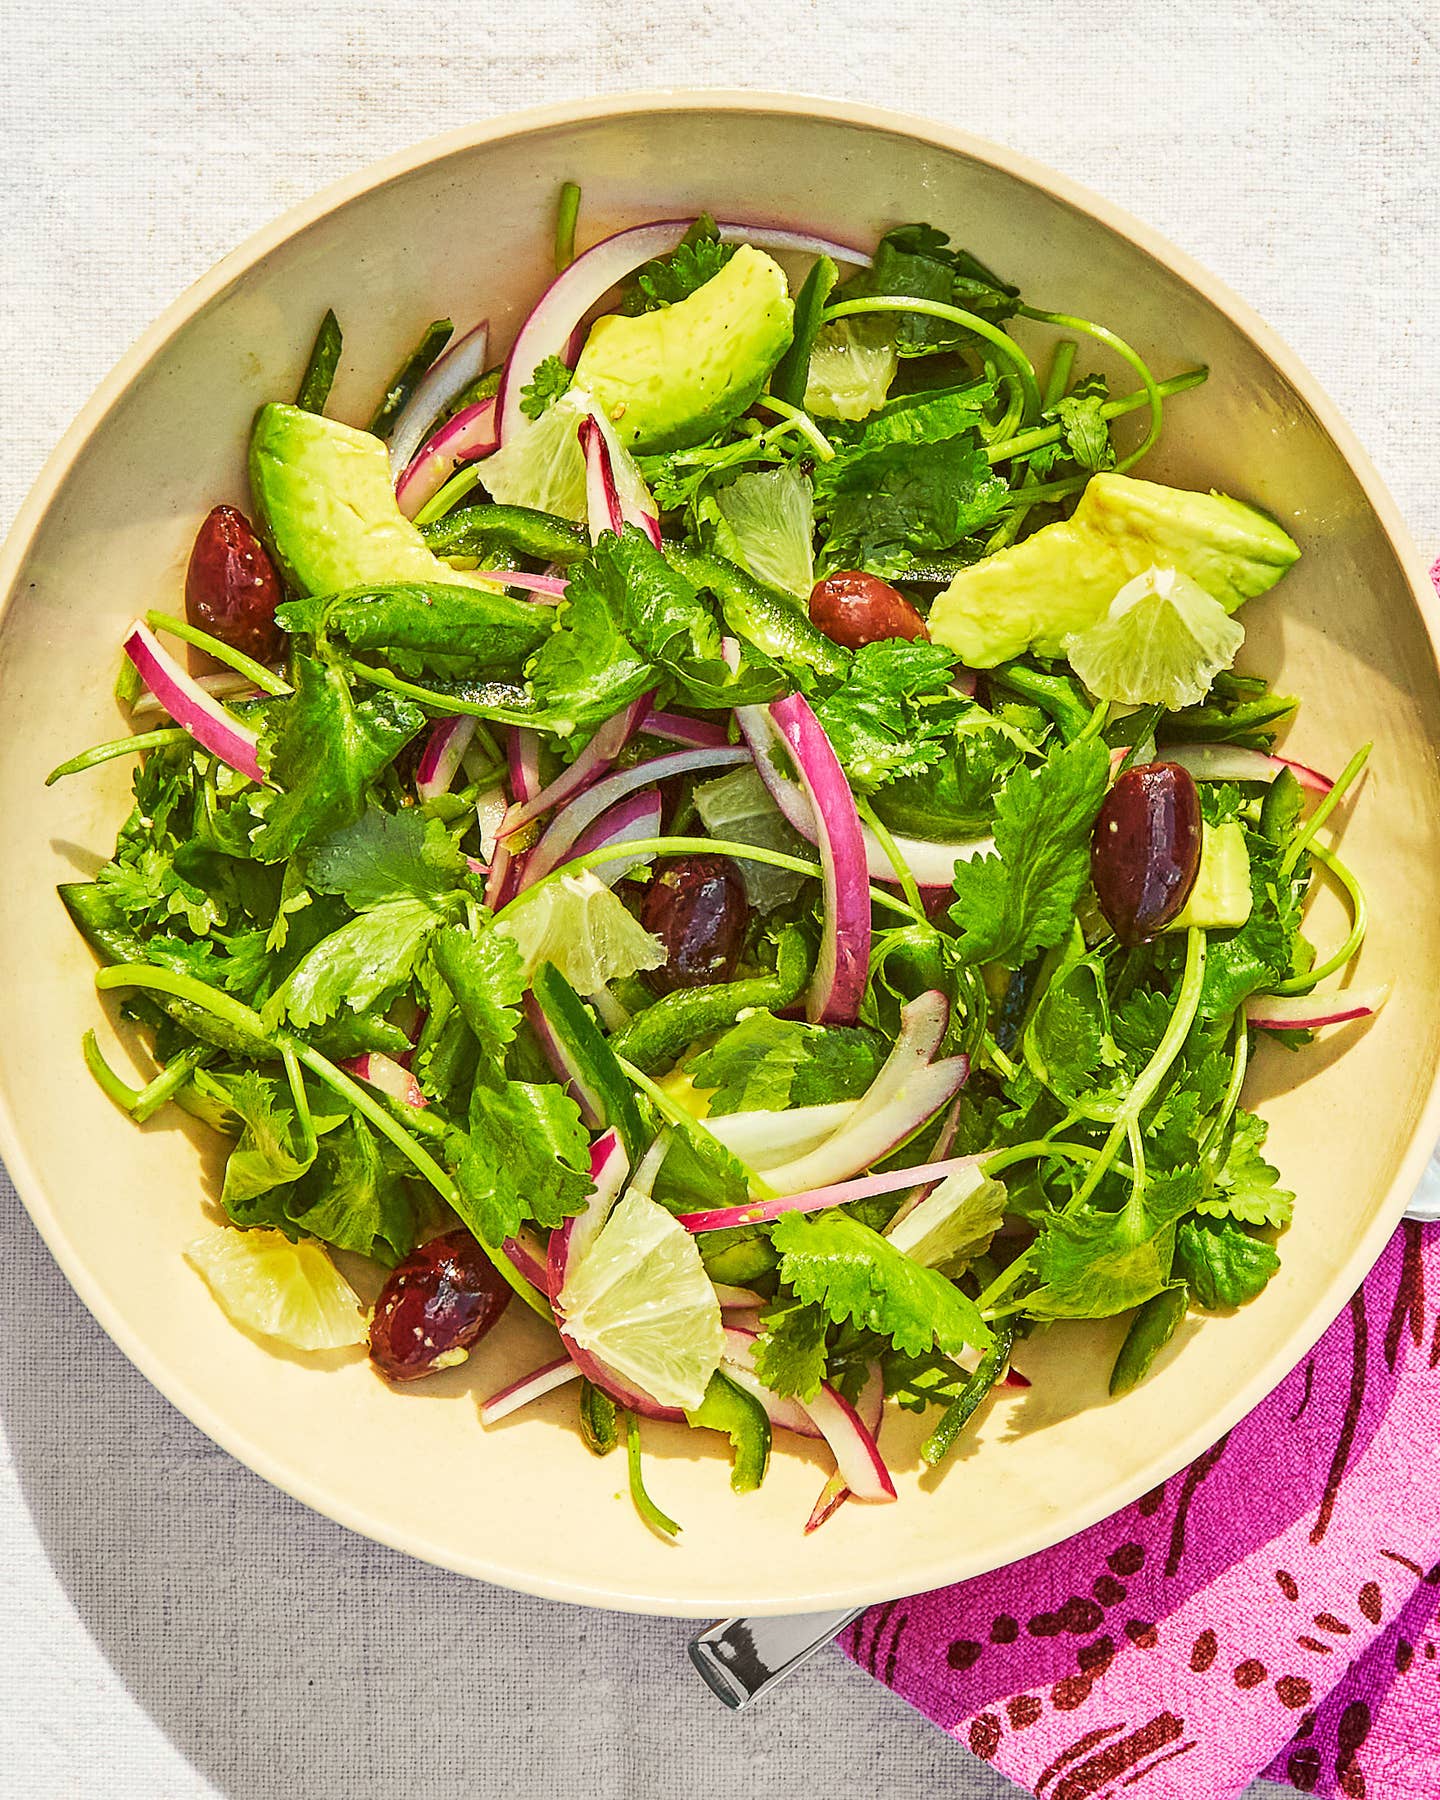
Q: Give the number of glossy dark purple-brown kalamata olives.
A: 5